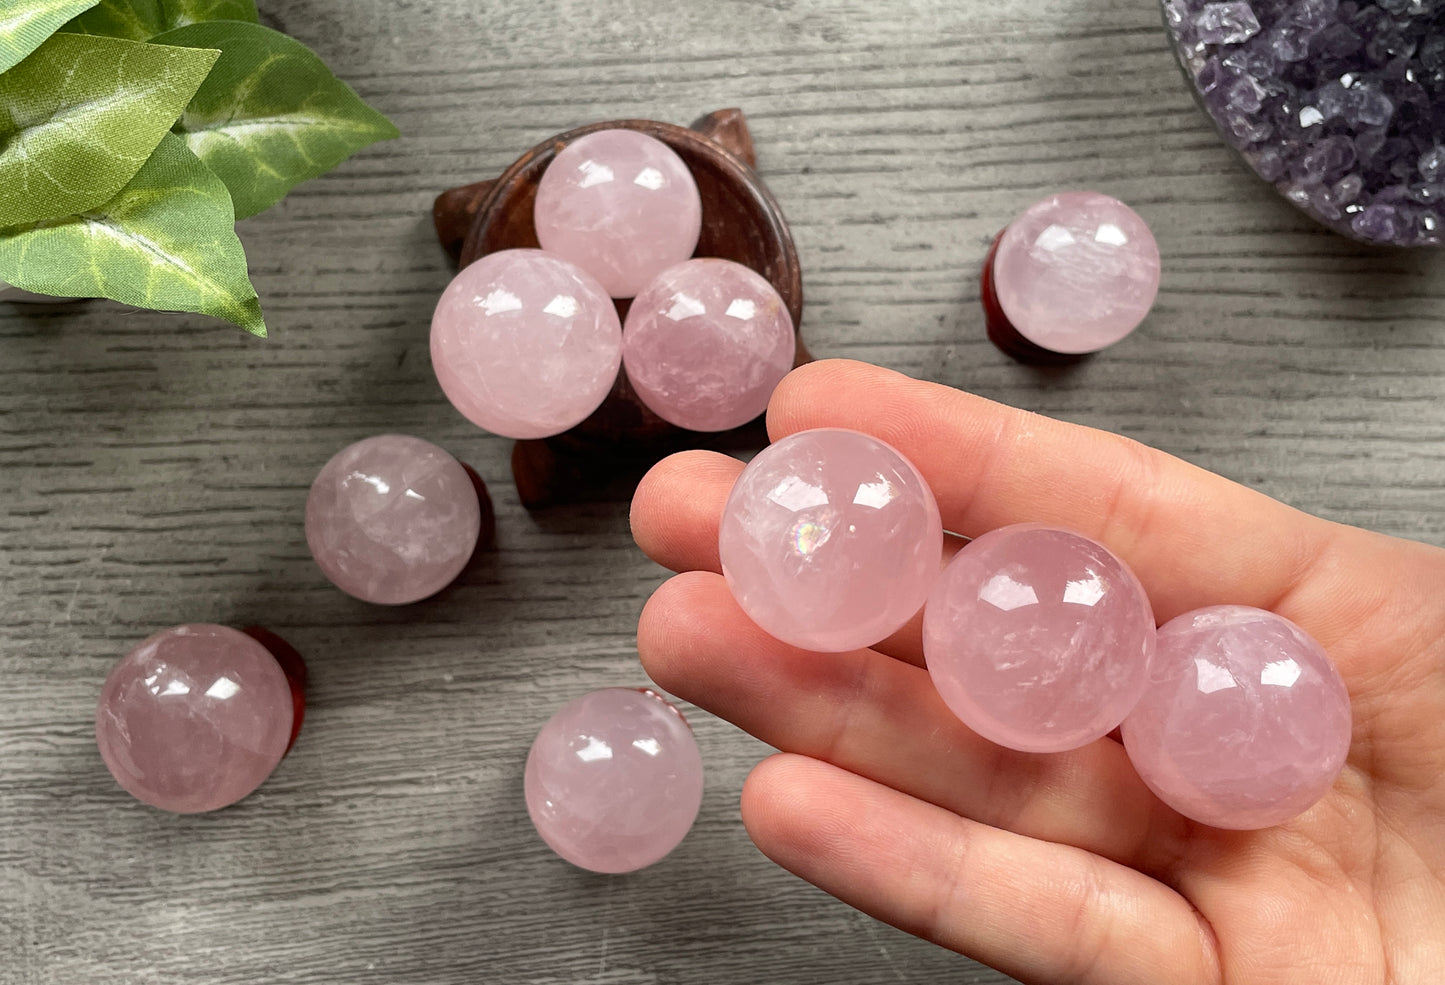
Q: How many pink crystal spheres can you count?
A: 10